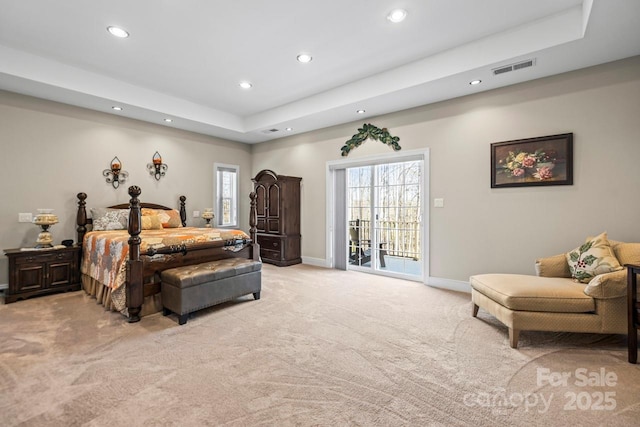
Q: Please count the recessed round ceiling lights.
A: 9